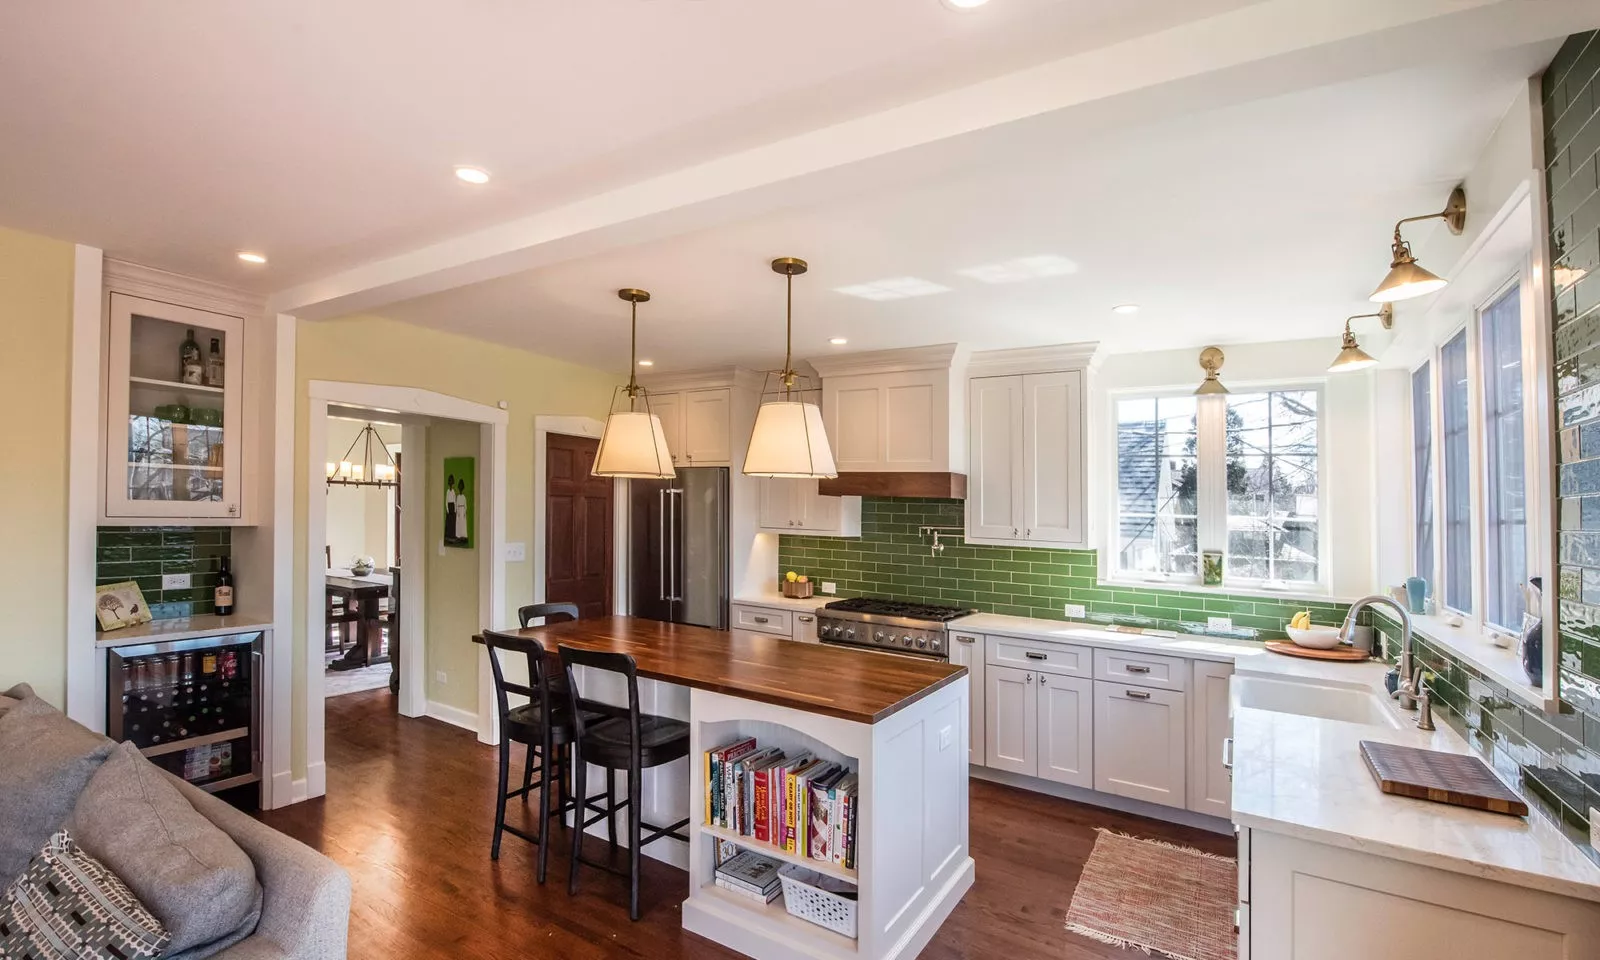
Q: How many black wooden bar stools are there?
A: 3